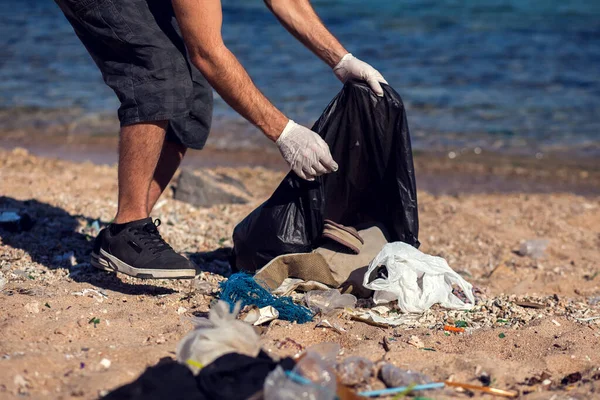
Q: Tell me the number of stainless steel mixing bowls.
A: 0